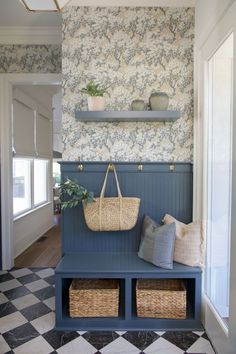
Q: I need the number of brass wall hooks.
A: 4